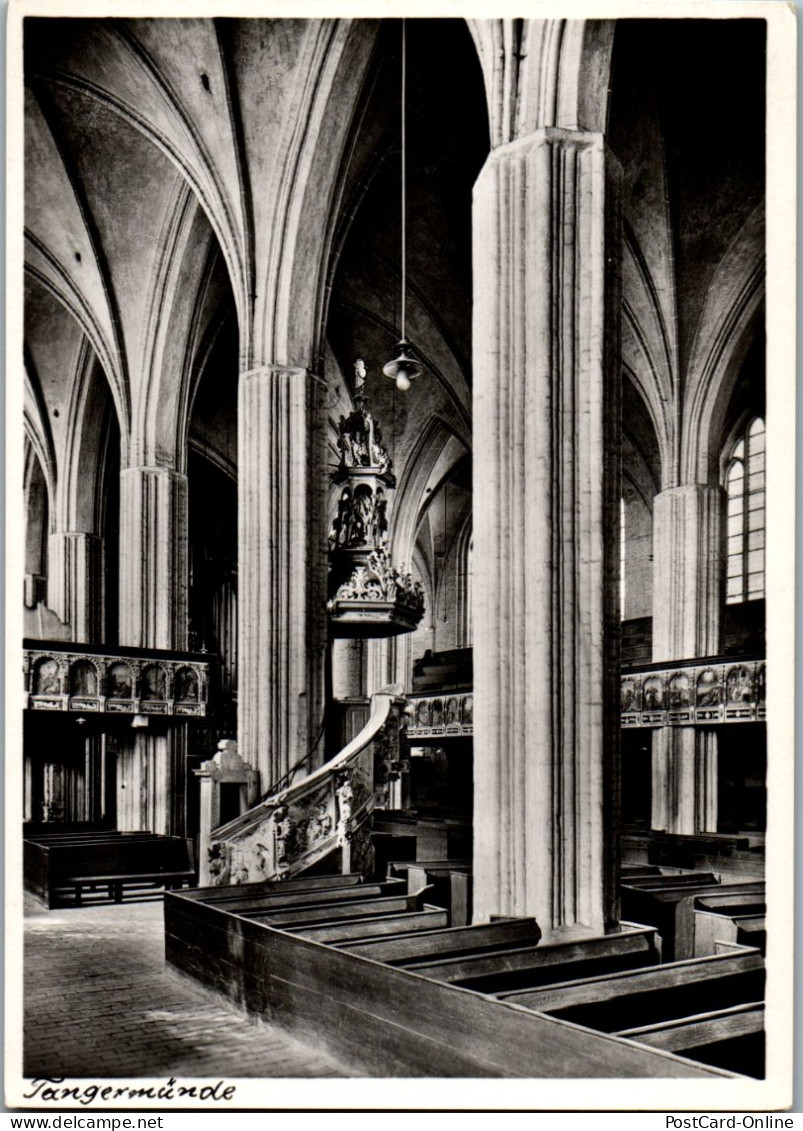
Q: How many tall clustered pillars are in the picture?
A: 5